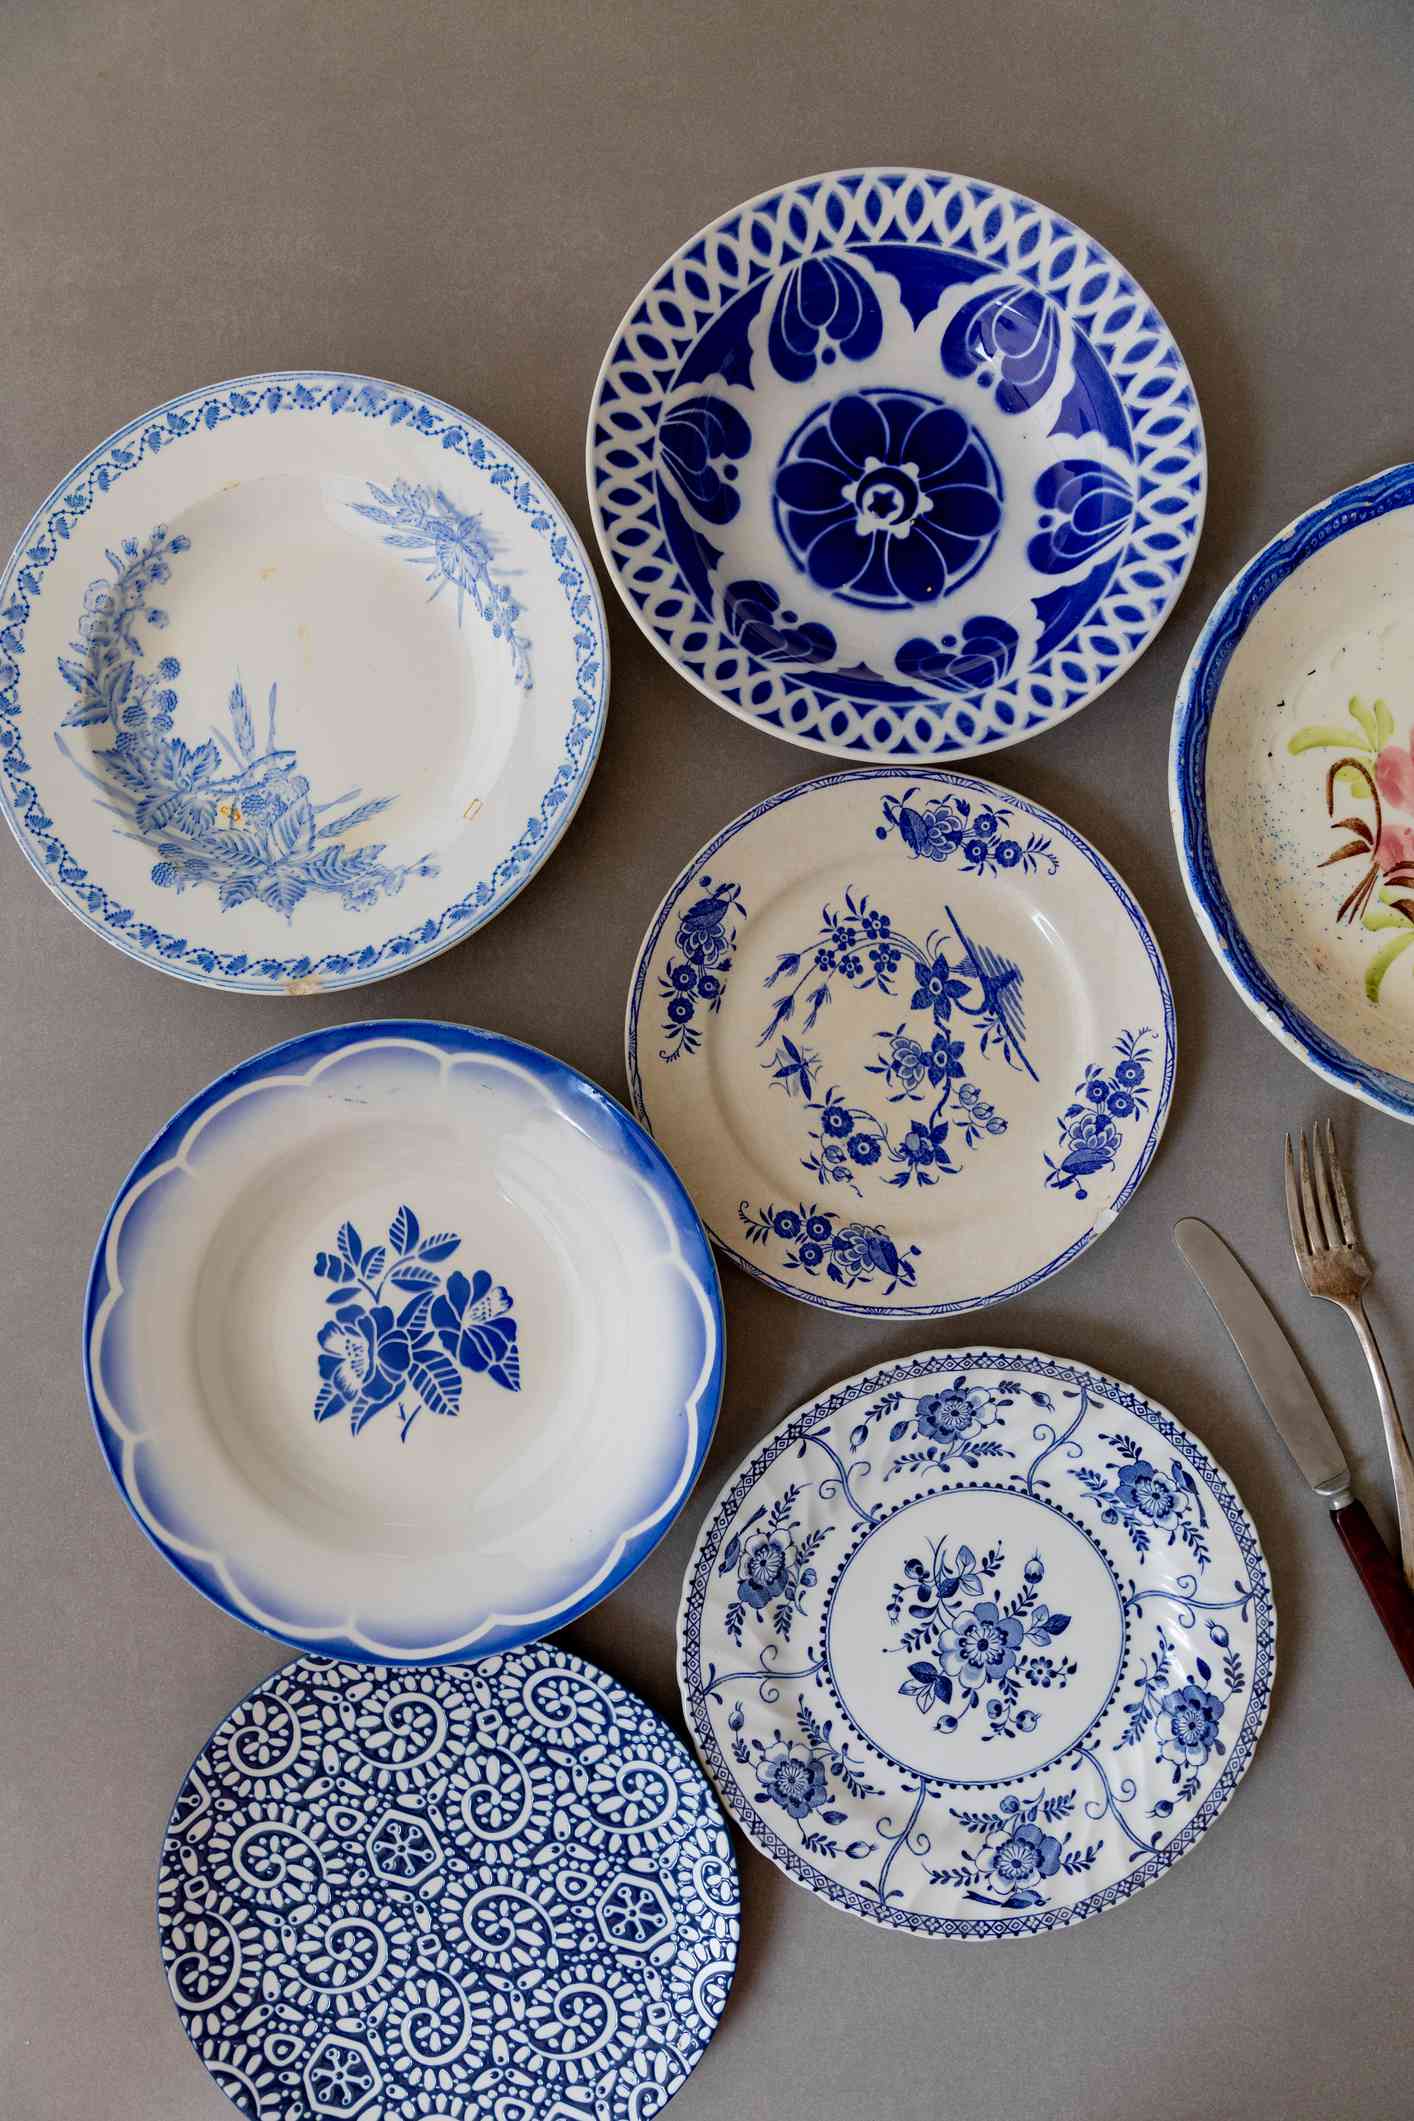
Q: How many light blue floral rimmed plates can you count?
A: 1